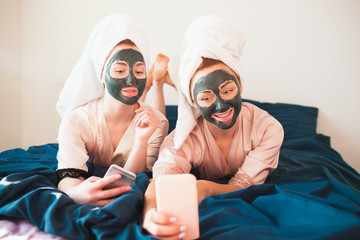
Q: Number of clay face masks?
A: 2